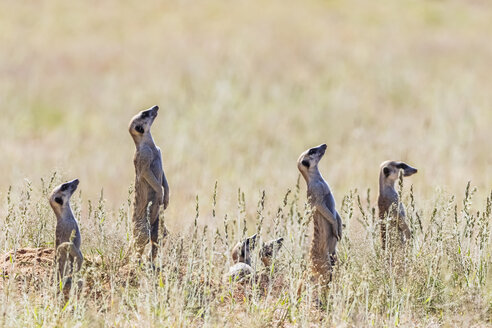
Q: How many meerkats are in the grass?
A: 6